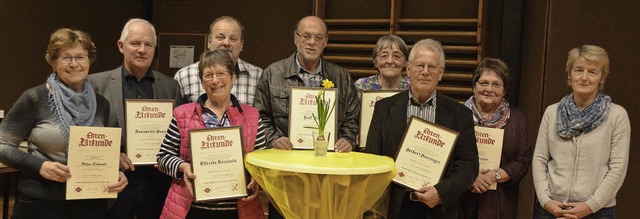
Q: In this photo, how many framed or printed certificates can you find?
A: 7